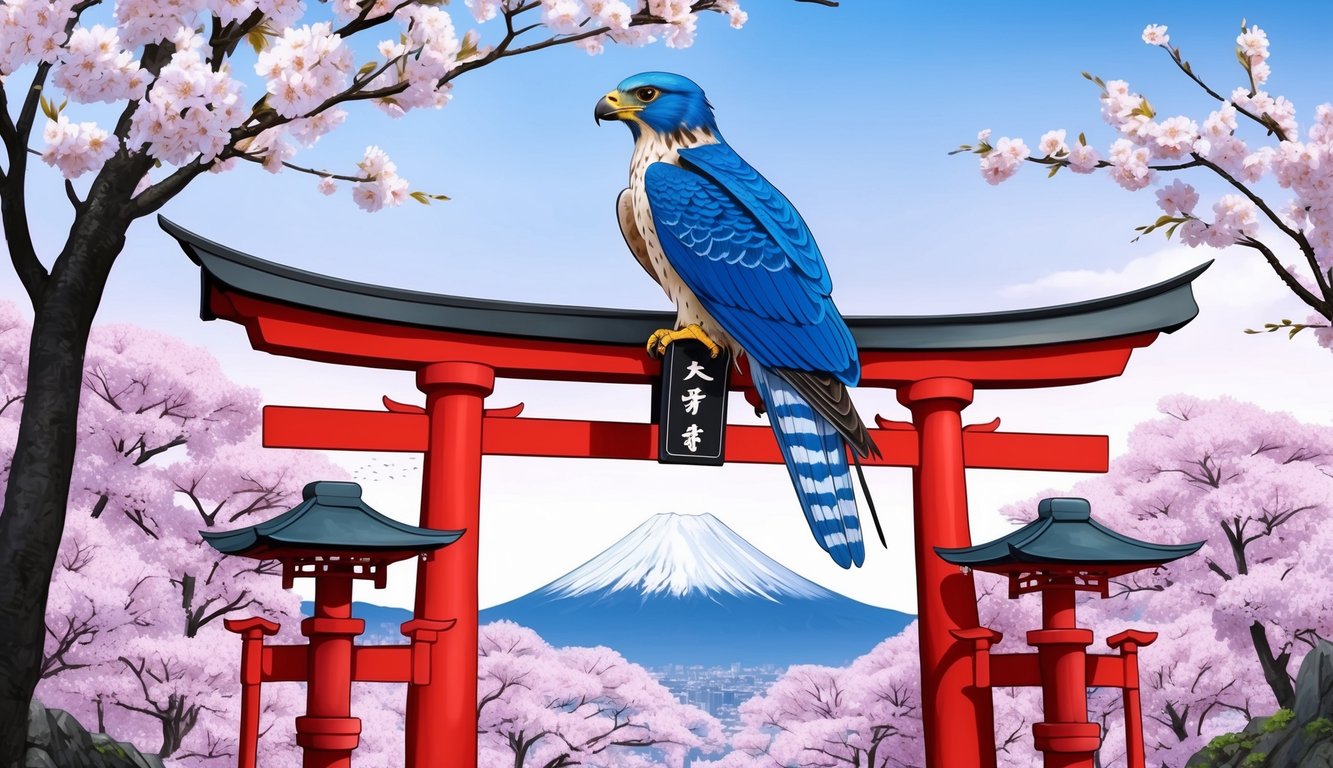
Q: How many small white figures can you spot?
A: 3